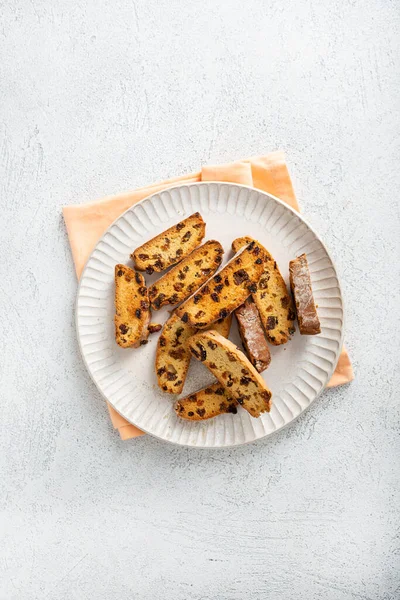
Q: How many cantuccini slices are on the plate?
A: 11